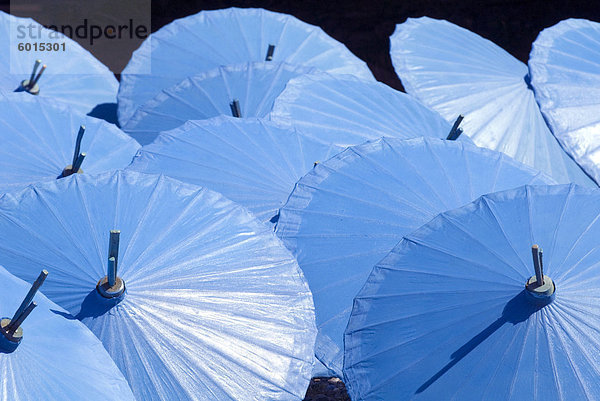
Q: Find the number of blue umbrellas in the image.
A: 12